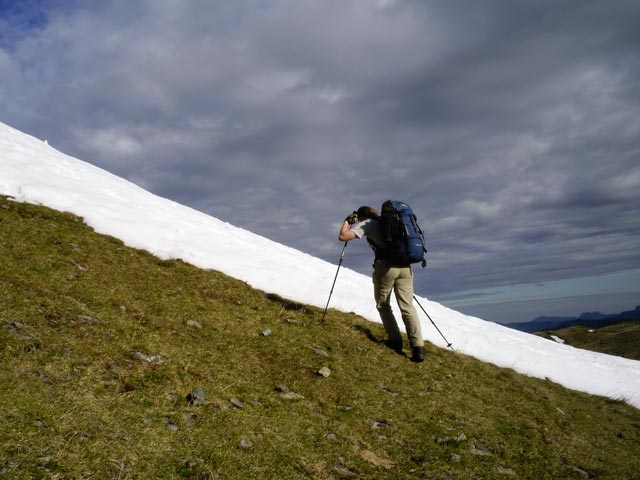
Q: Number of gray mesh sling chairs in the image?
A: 0